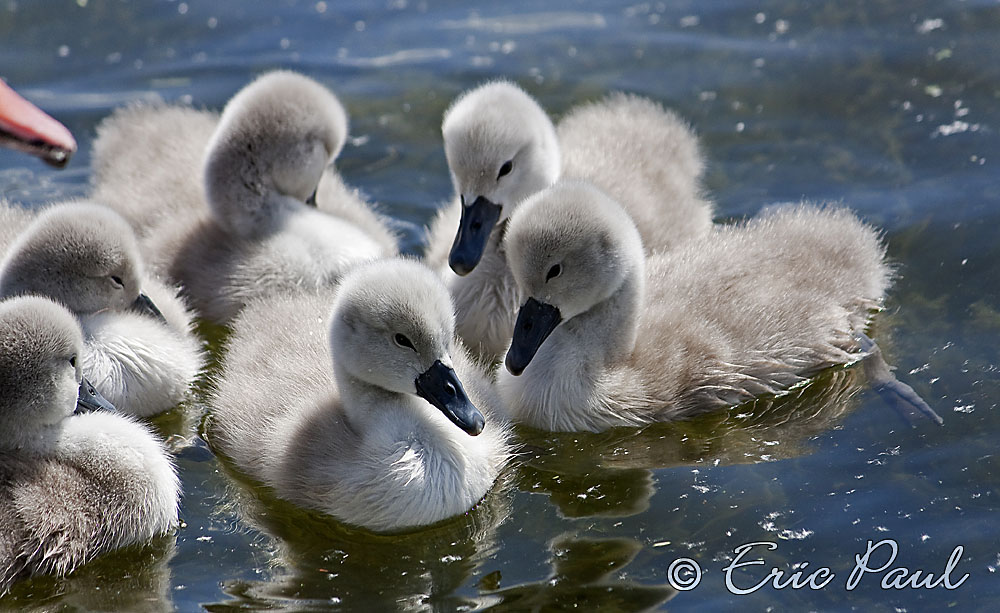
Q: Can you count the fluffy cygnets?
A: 6